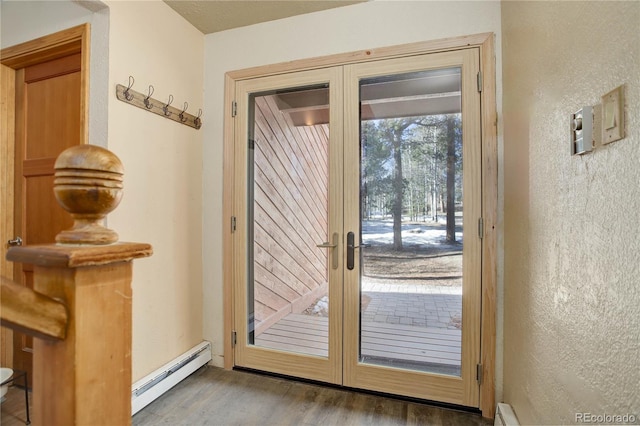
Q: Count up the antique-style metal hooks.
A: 5